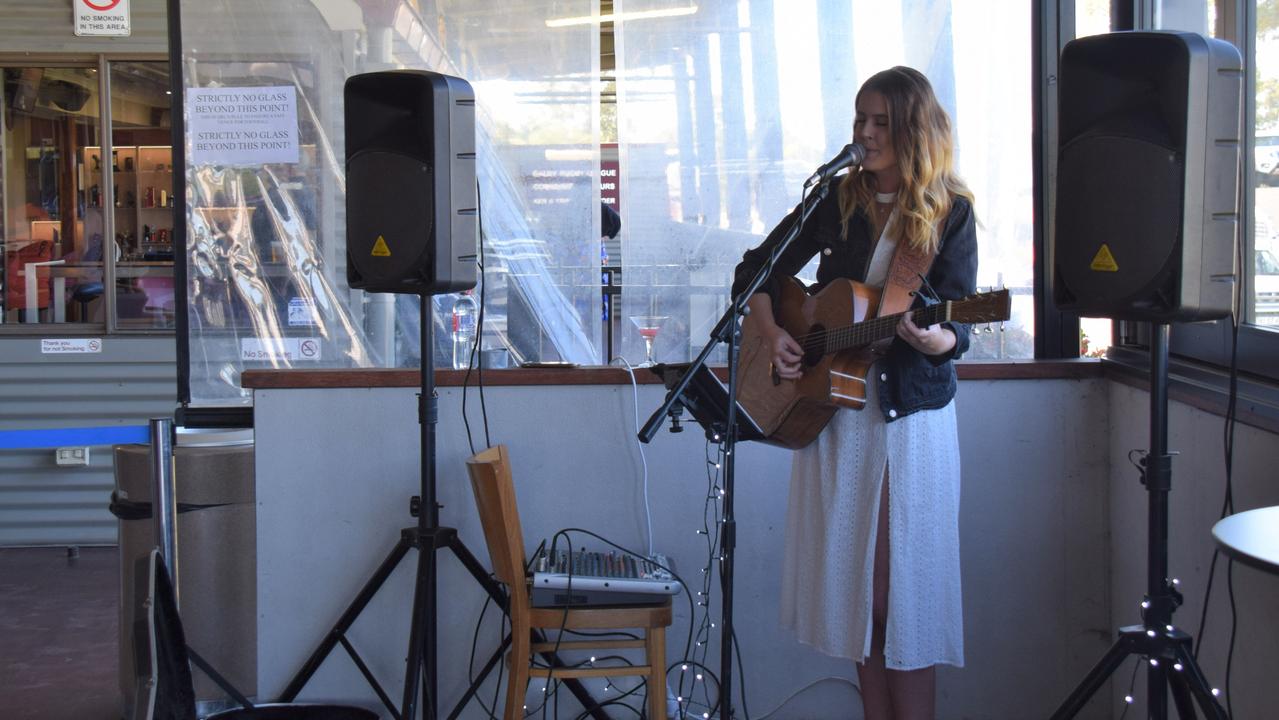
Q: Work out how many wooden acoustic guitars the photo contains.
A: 1